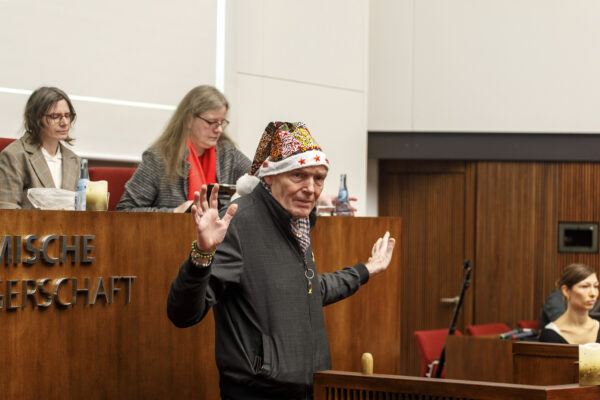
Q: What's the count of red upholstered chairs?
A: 5